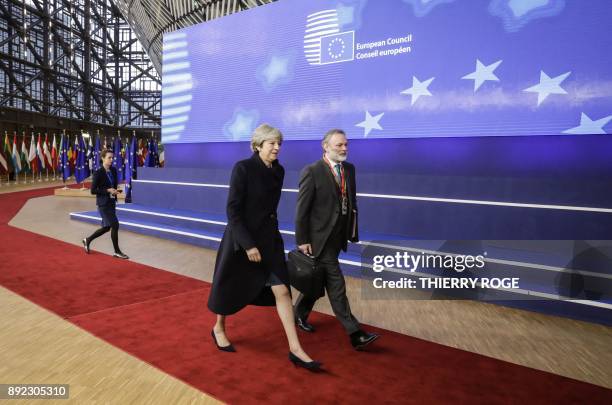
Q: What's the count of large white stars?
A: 5